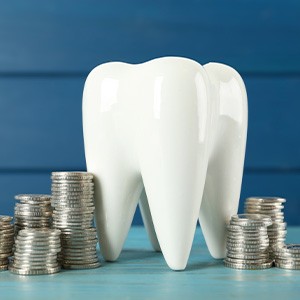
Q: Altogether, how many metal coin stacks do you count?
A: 7